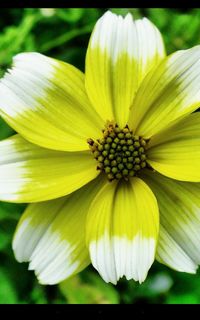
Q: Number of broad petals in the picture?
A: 8